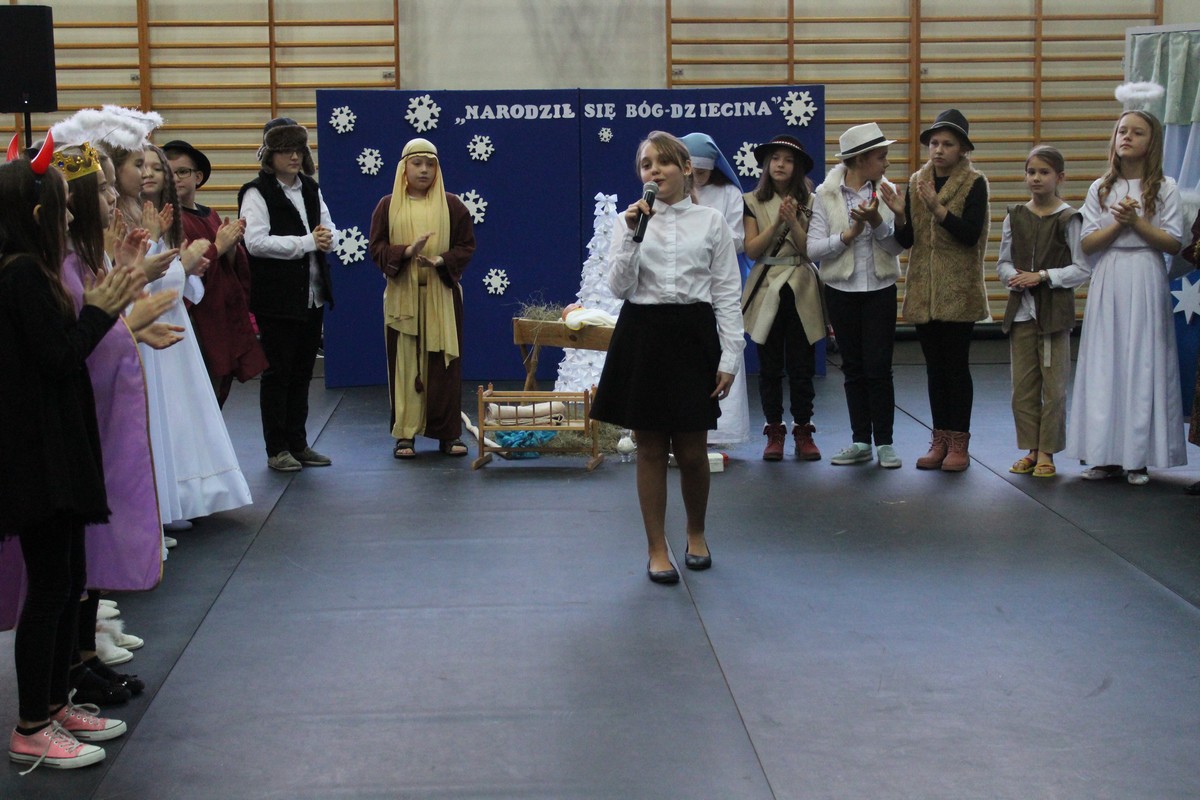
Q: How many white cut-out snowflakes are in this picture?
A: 10